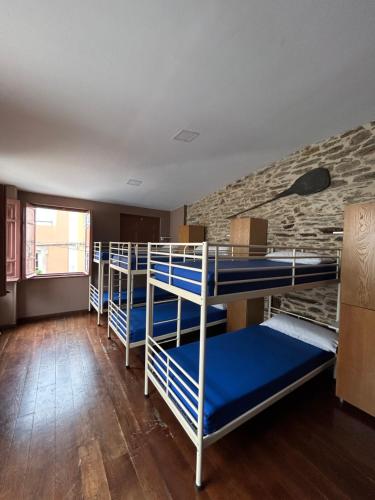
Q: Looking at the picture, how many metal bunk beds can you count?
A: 3